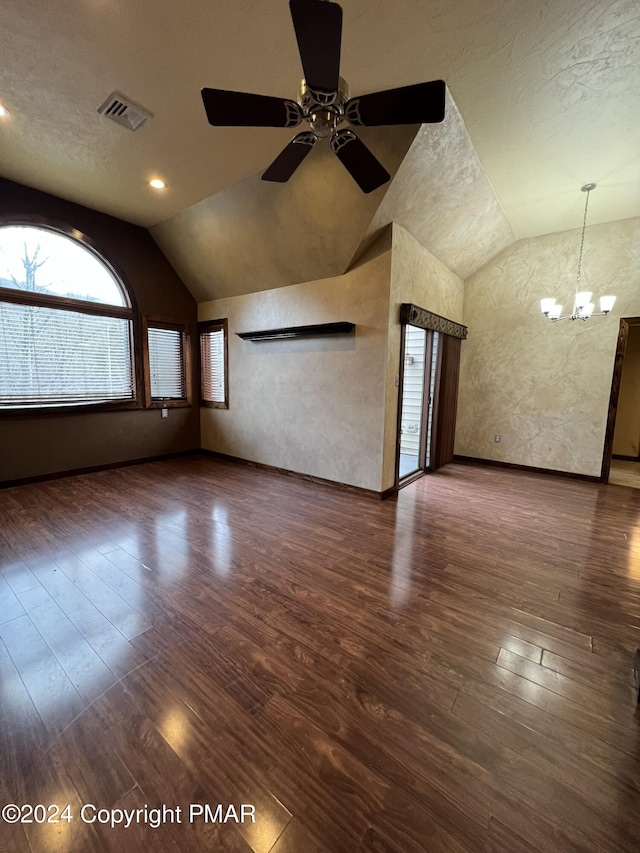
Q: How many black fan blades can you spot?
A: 5